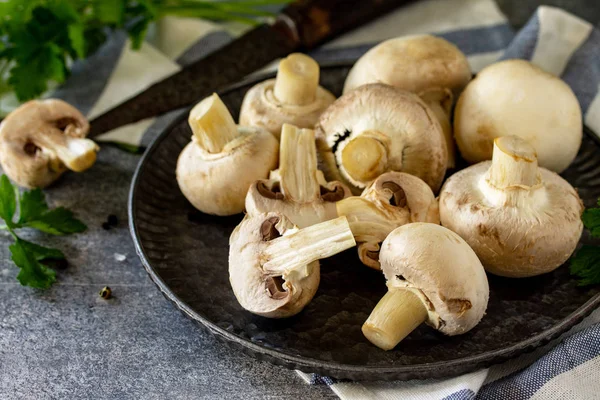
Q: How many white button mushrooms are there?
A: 11